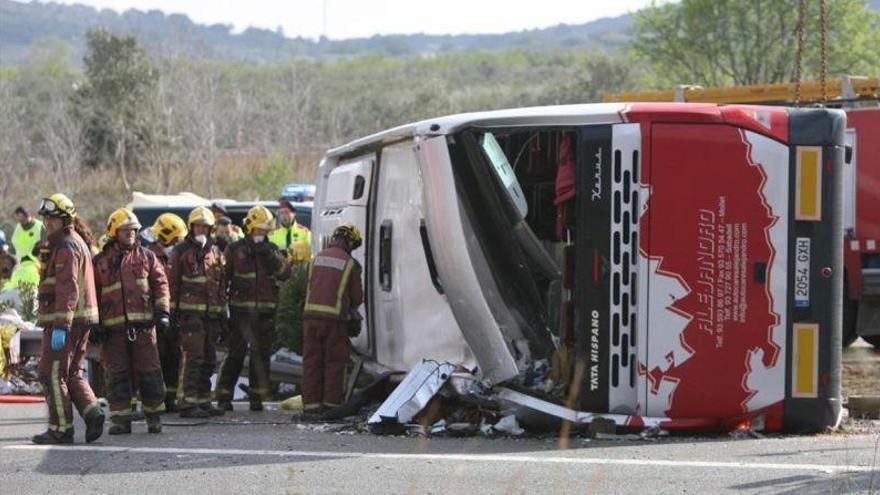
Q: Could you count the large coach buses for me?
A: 1